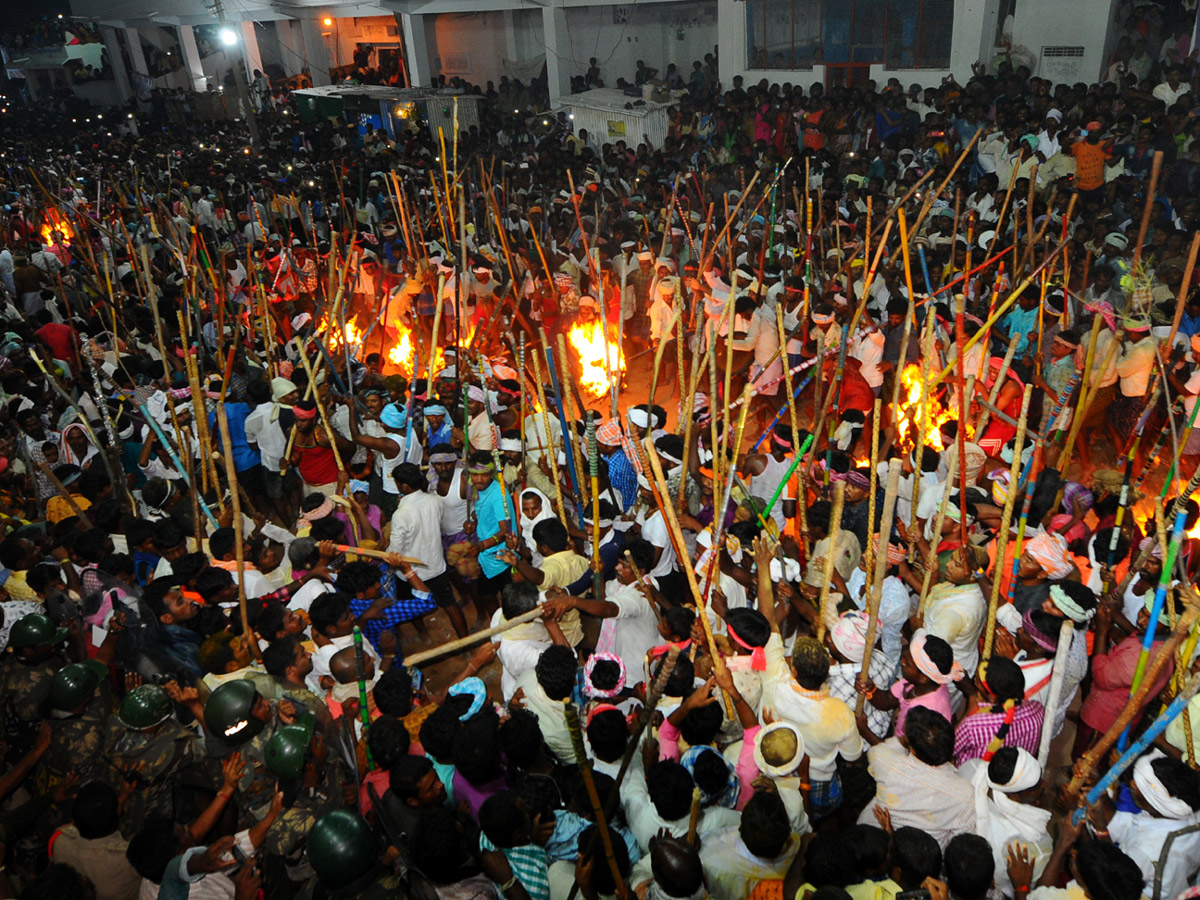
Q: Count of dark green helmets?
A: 6